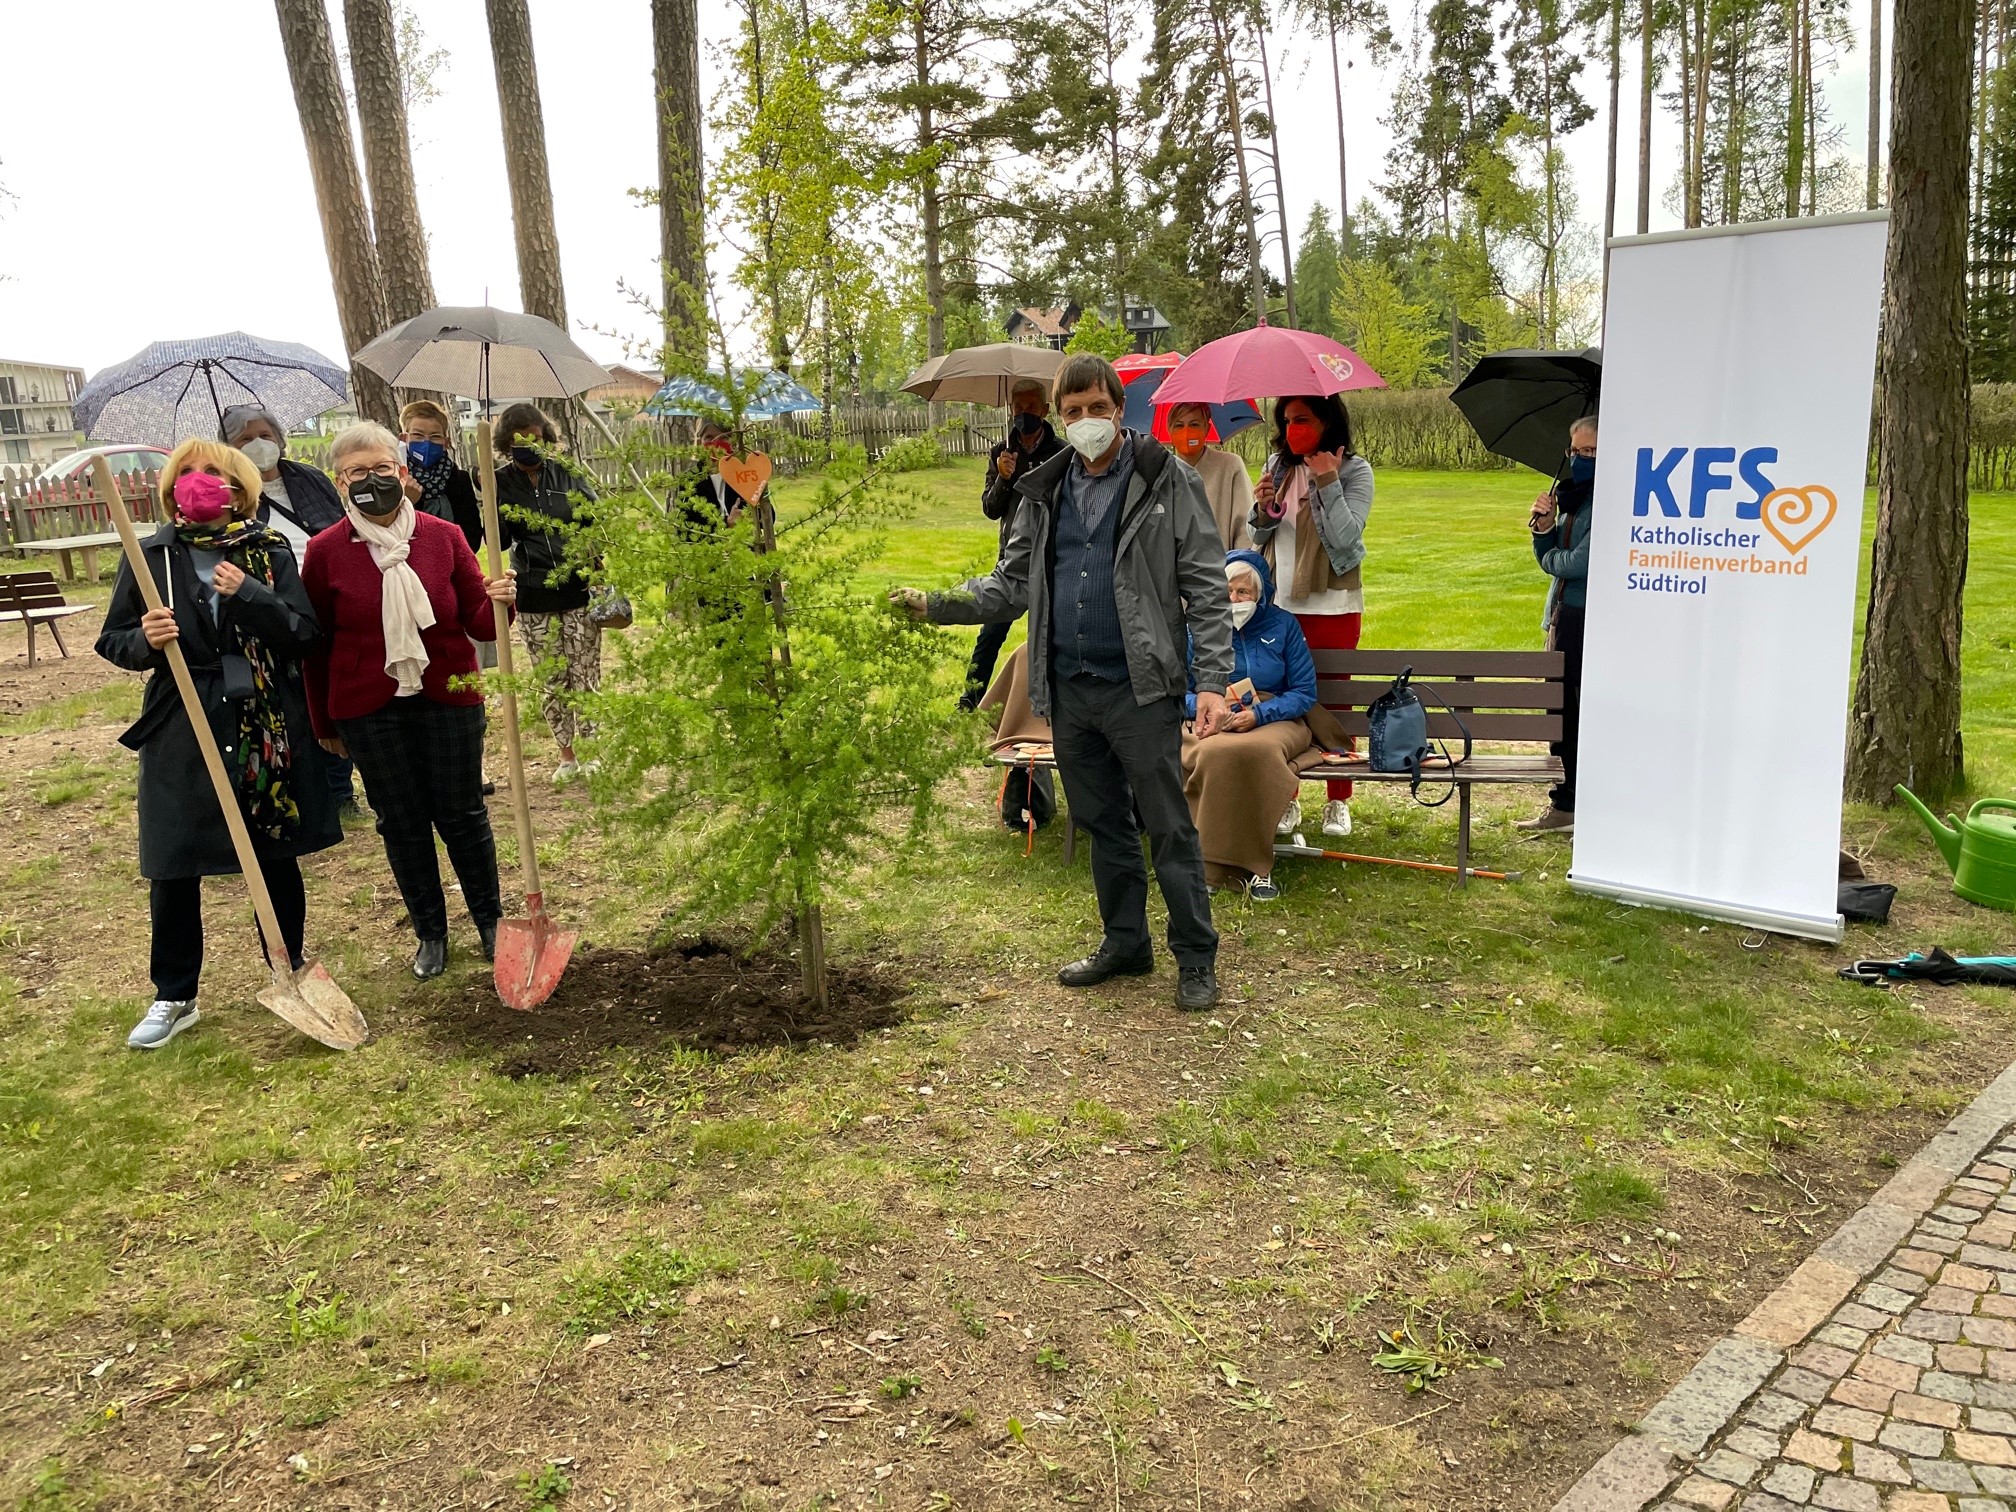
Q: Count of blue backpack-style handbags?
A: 1